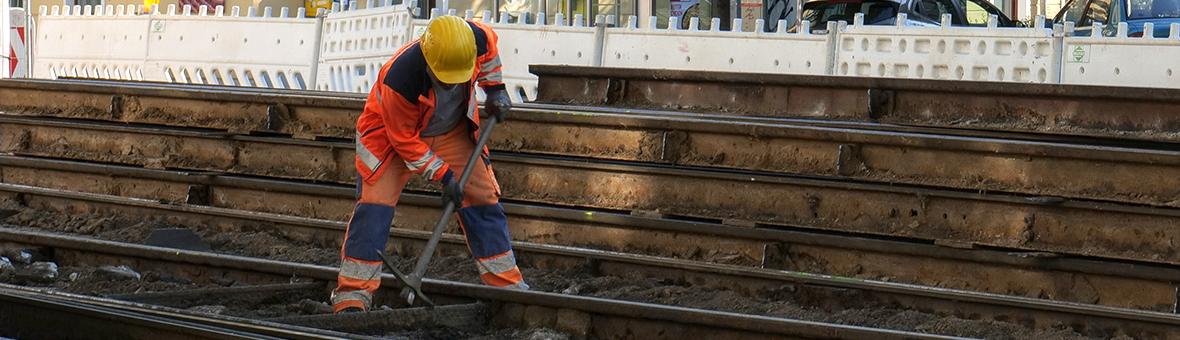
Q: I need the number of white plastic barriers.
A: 7